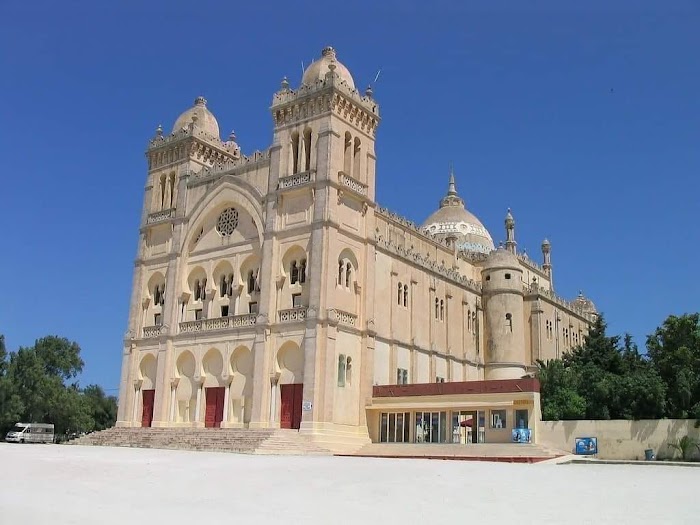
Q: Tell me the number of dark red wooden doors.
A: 3